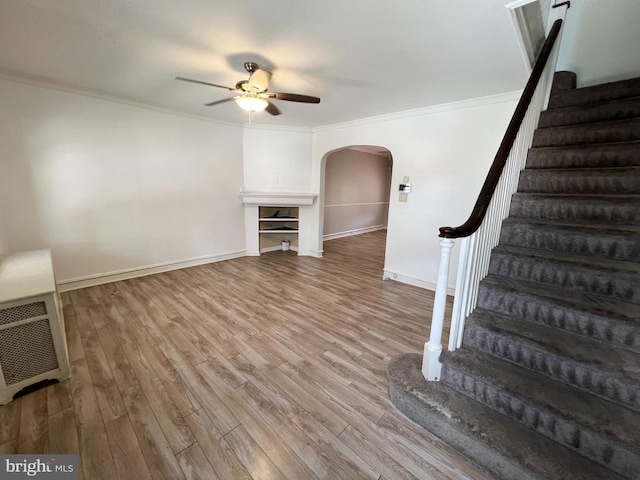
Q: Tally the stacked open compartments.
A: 3